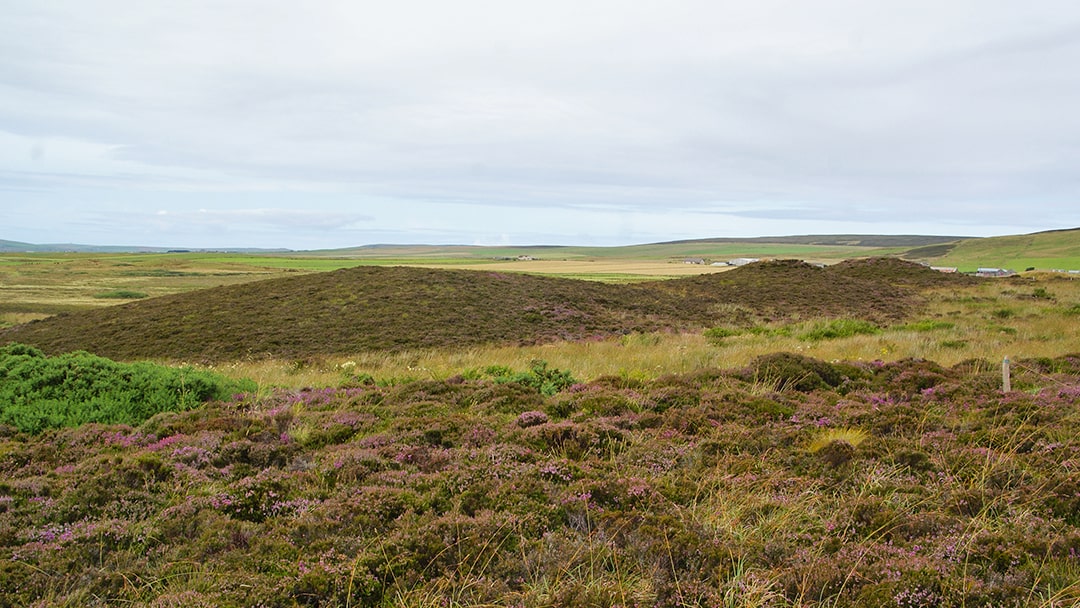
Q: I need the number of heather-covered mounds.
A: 3